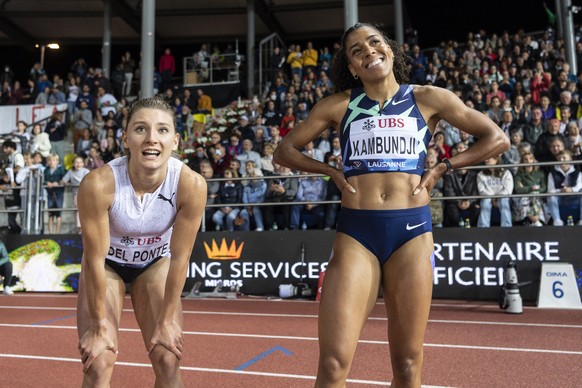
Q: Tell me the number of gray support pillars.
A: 7